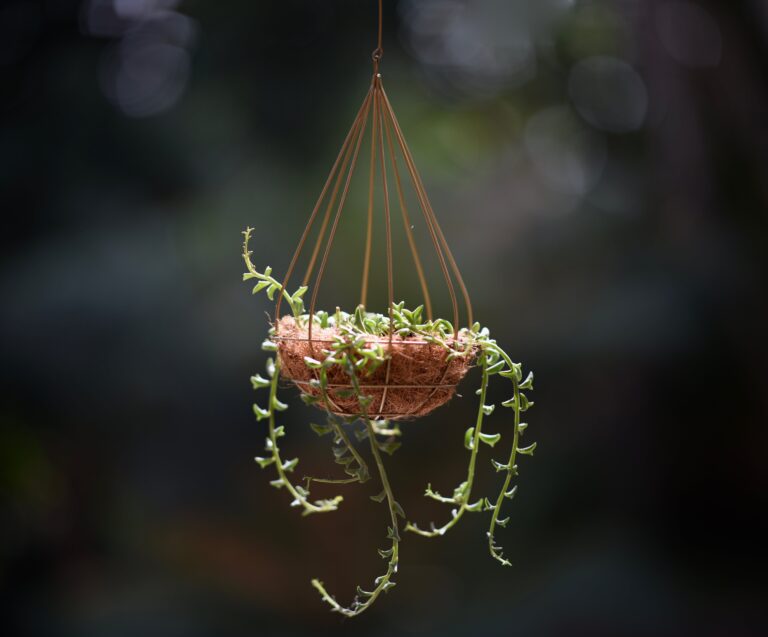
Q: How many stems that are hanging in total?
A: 5